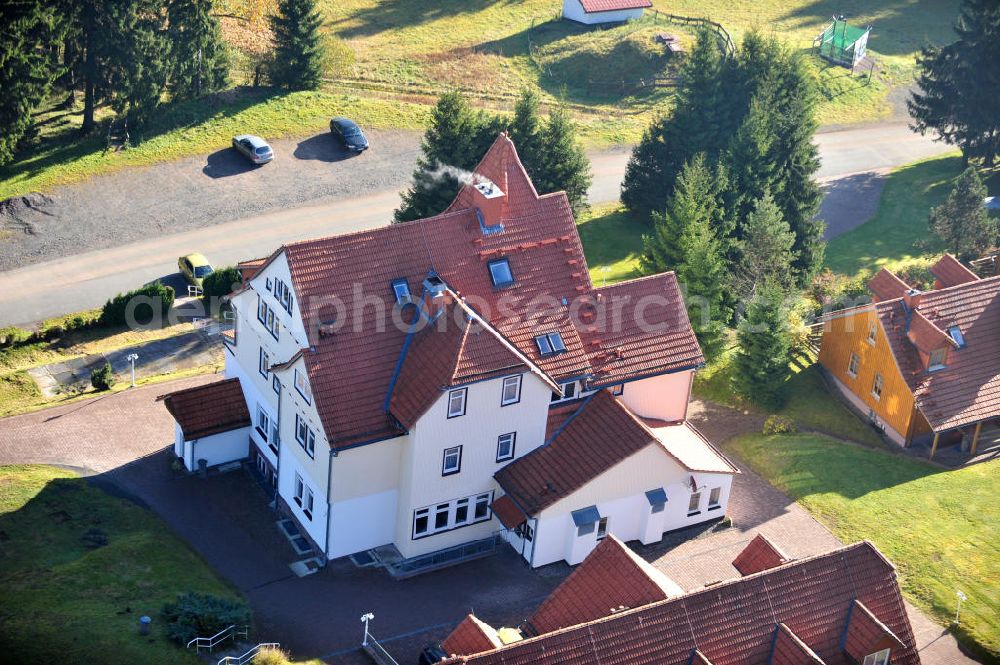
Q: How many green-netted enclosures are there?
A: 1